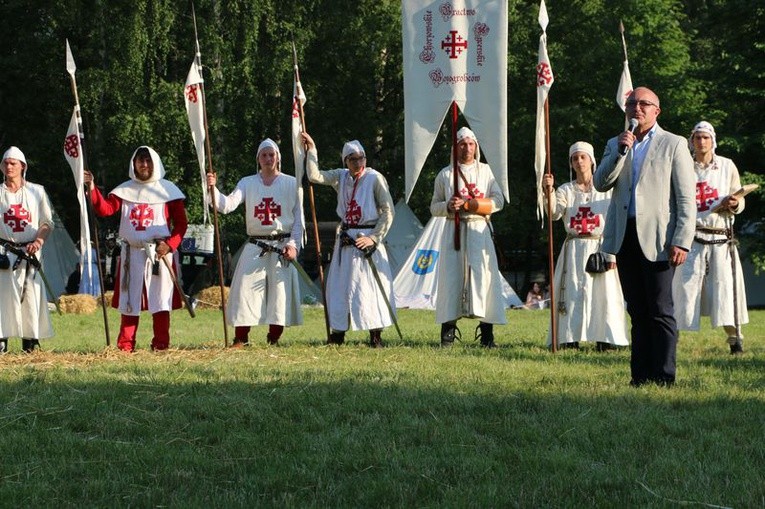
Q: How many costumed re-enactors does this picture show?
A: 7